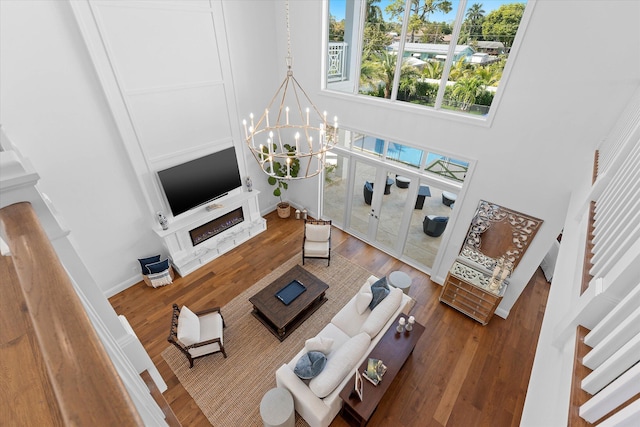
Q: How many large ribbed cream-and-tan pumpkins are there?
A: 0